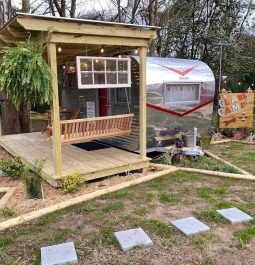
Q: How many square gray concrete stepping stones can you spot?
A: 4